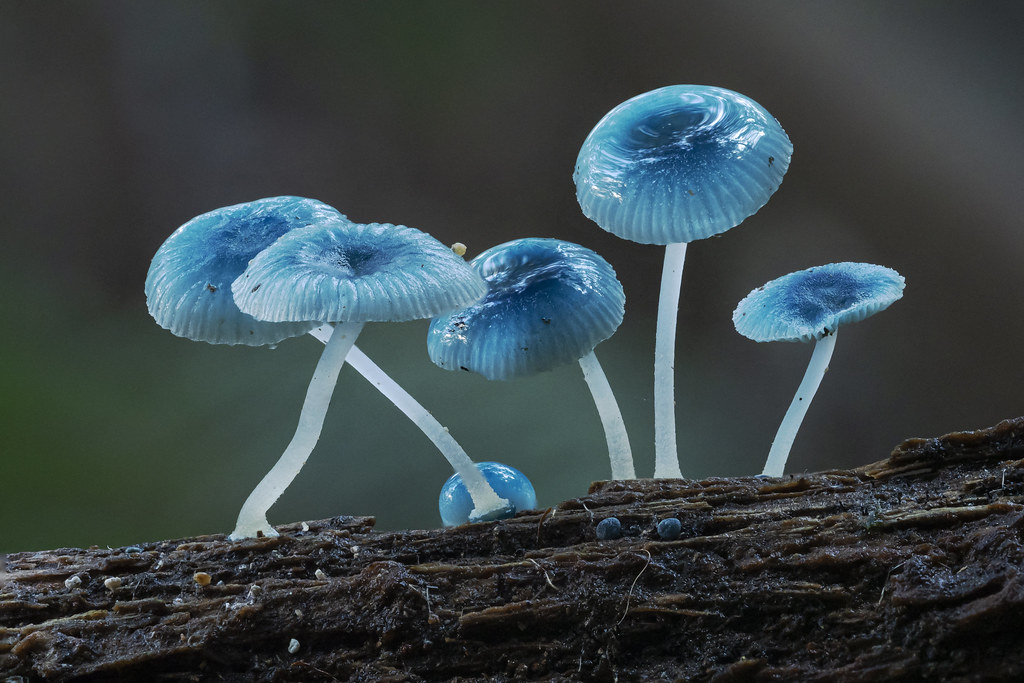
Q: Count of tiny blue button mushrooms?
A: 2